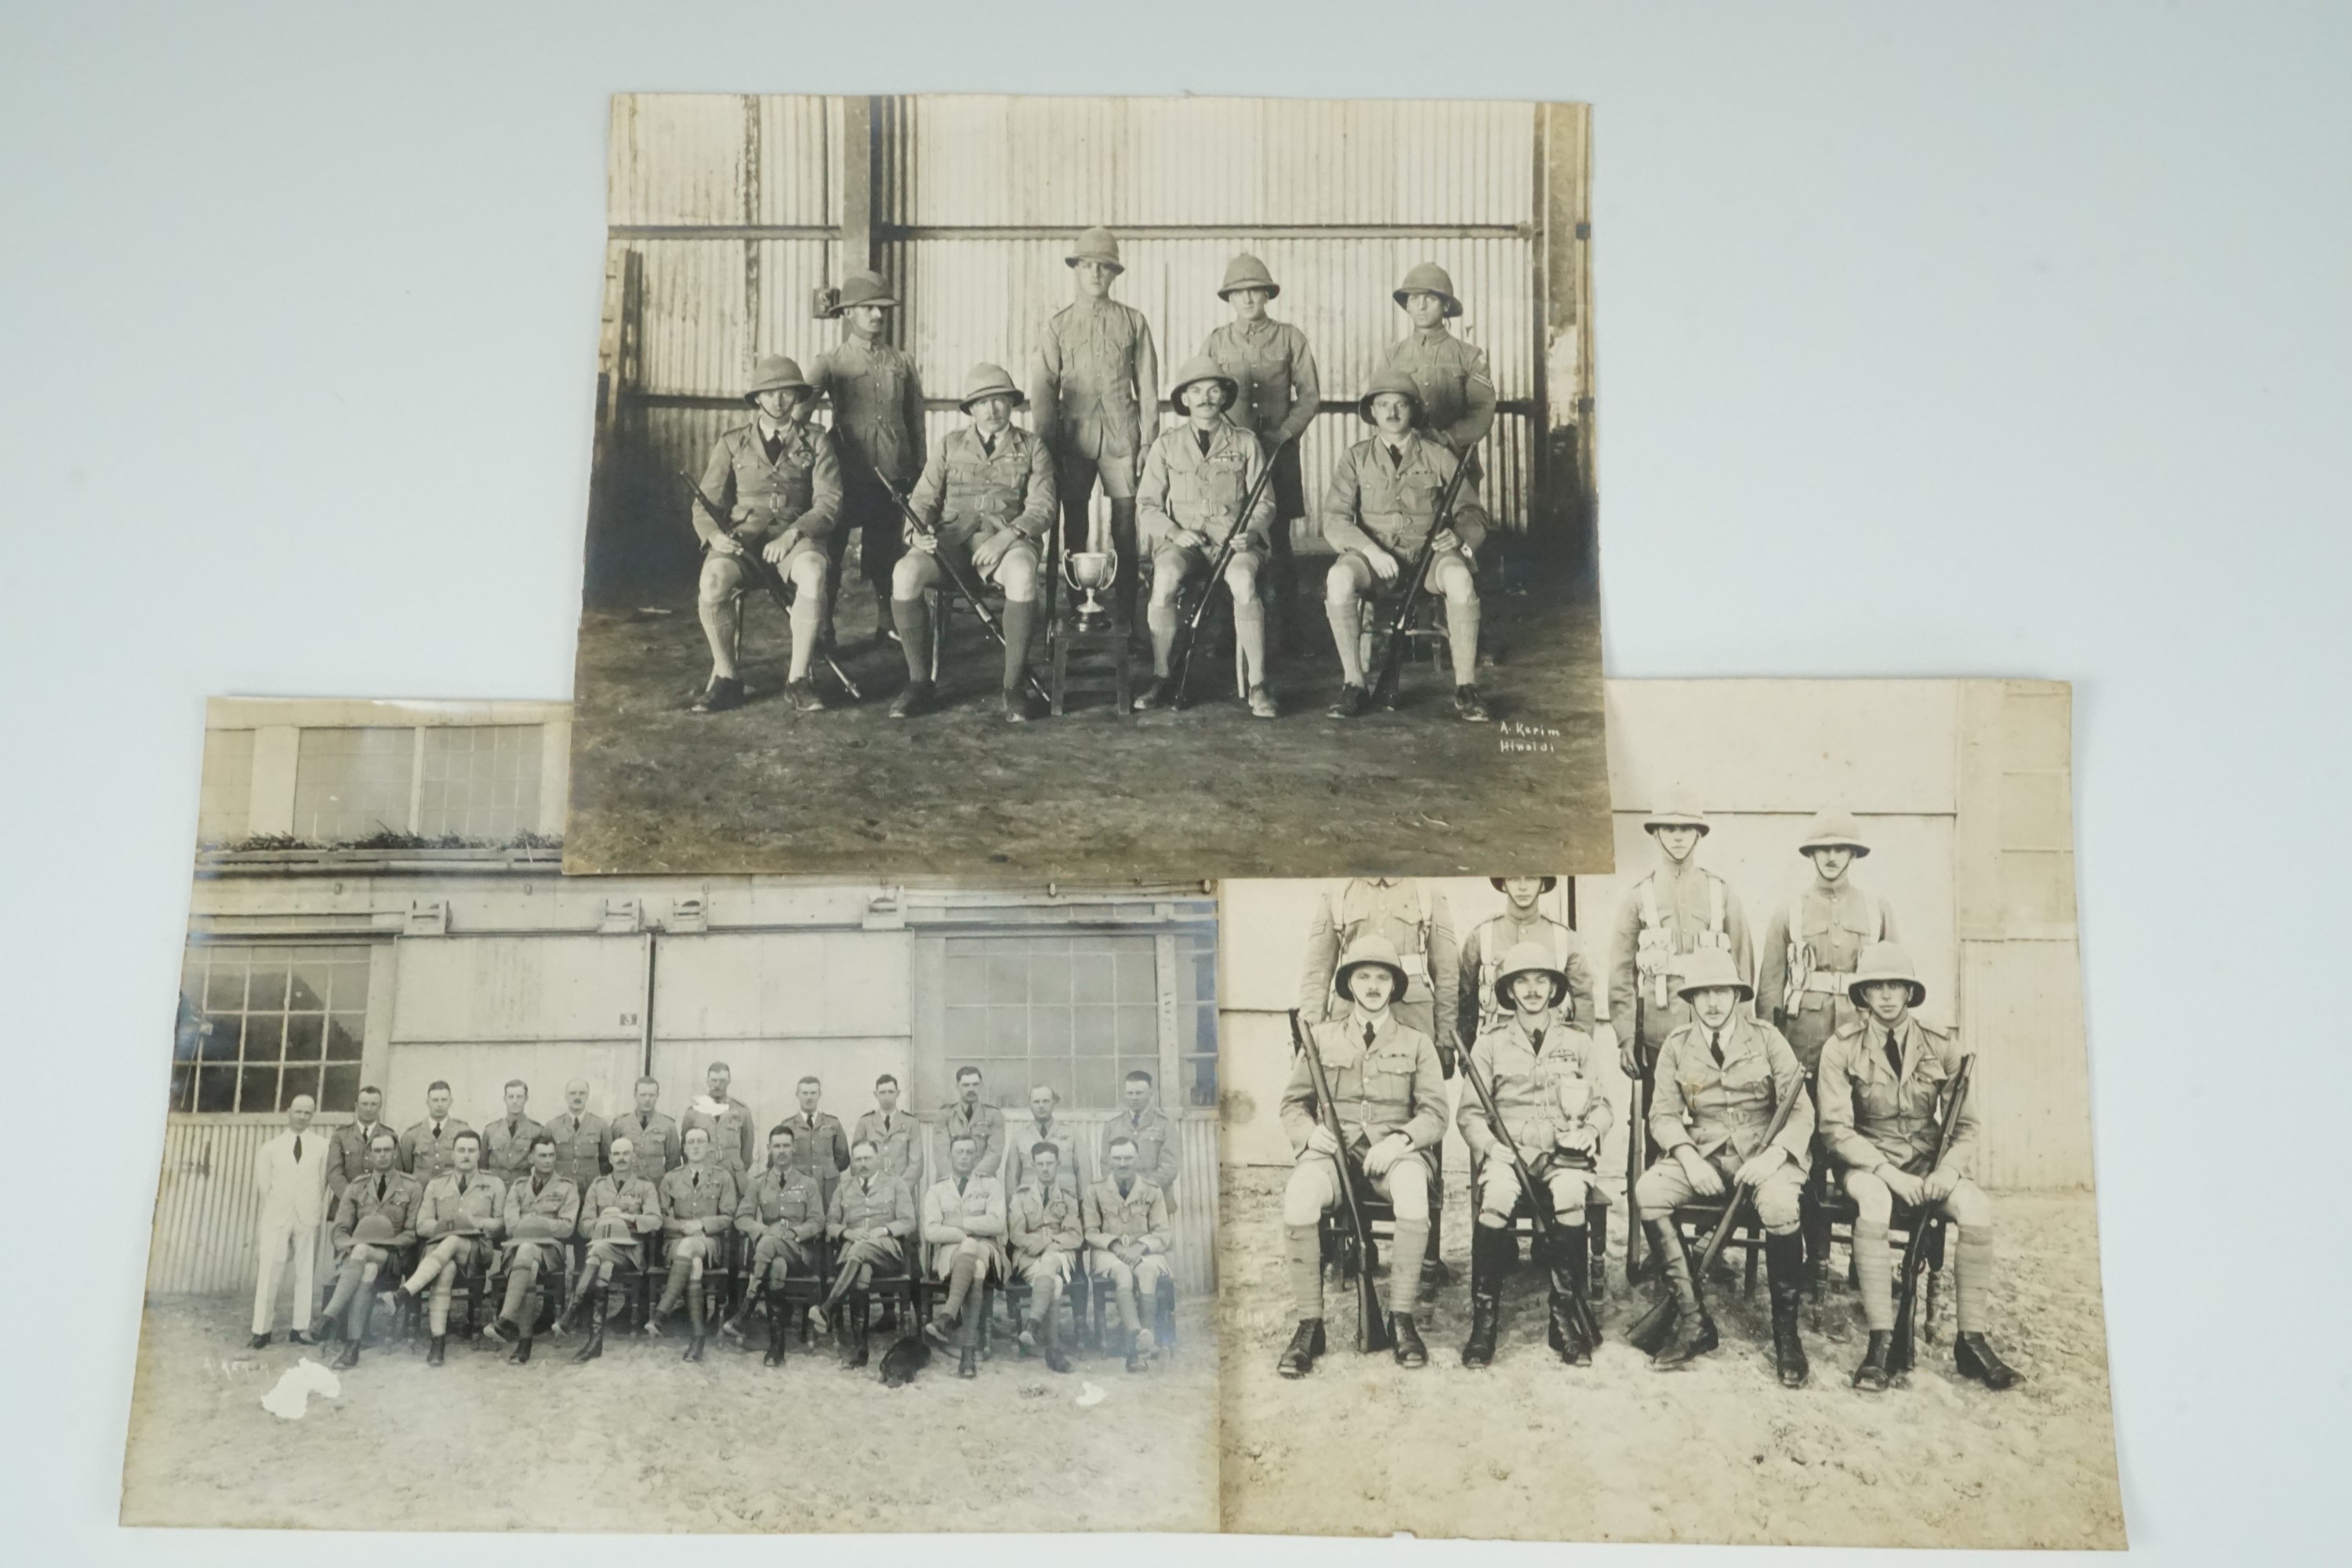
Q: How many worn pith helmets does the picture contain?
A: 15